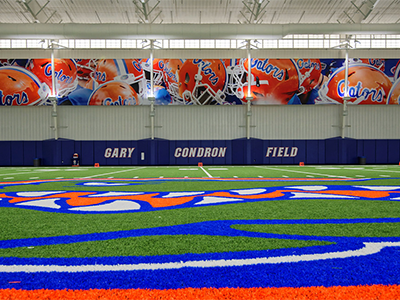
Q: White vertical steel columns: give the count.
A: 4